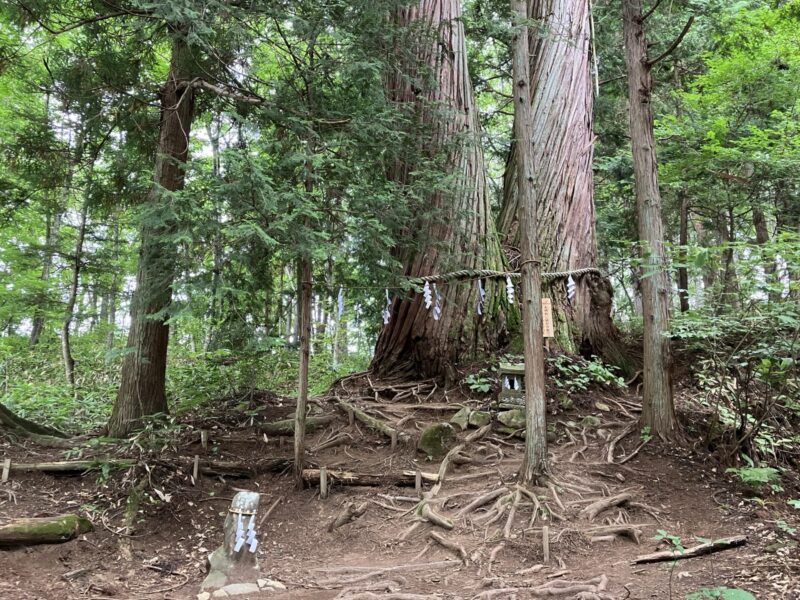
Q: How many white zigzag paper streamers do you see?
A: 11